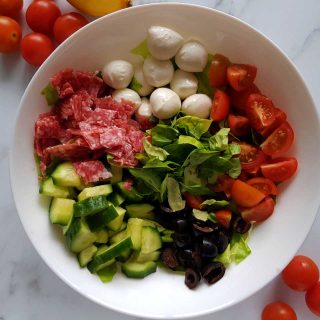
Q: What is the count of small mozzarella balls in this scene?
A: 10